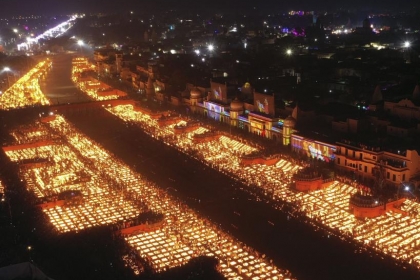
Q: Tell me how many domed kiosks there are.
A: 3